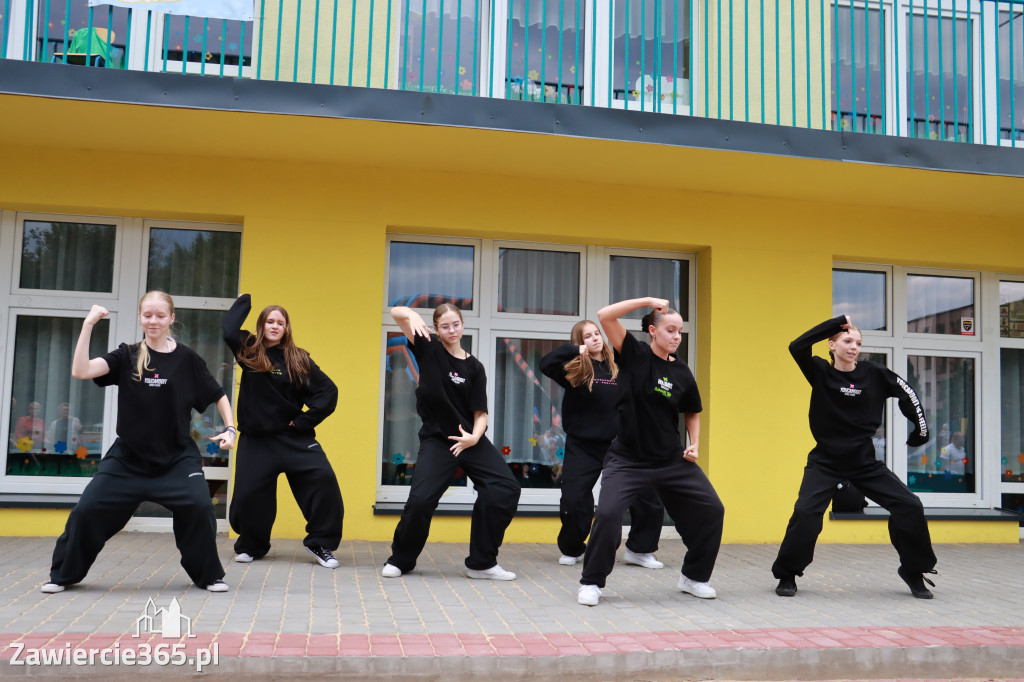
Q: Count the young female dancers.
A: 6